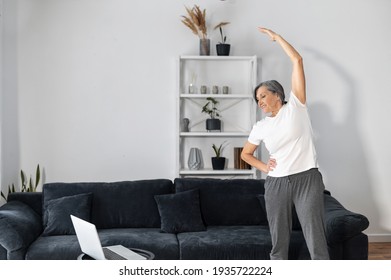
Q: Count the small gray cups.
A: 3